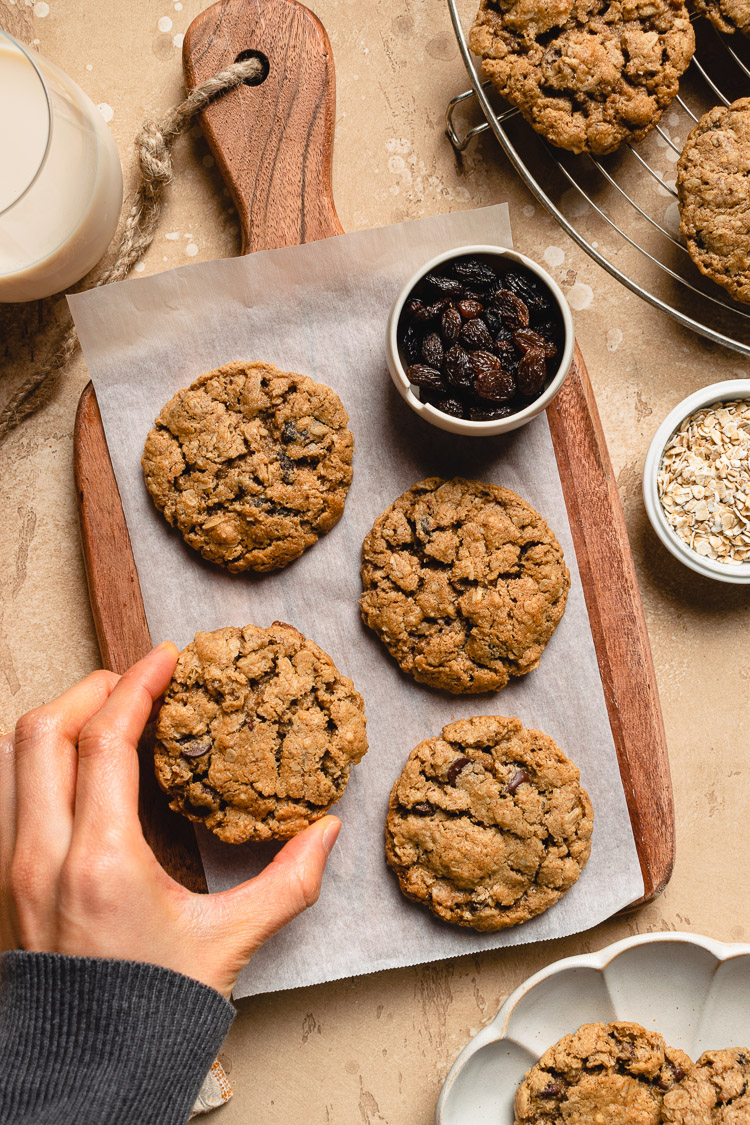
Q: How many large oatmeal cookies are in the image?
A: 9